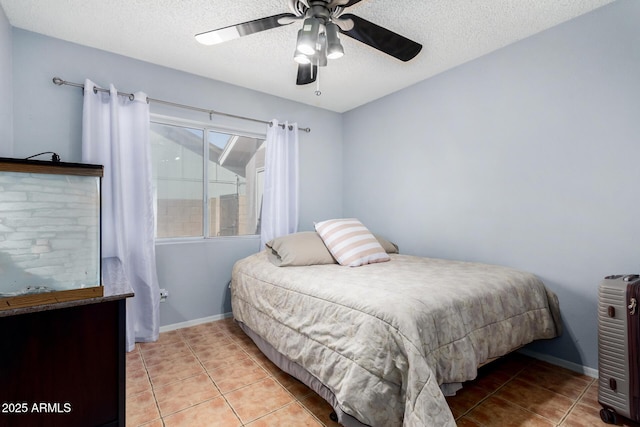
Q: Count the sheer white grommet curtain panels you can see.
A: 2